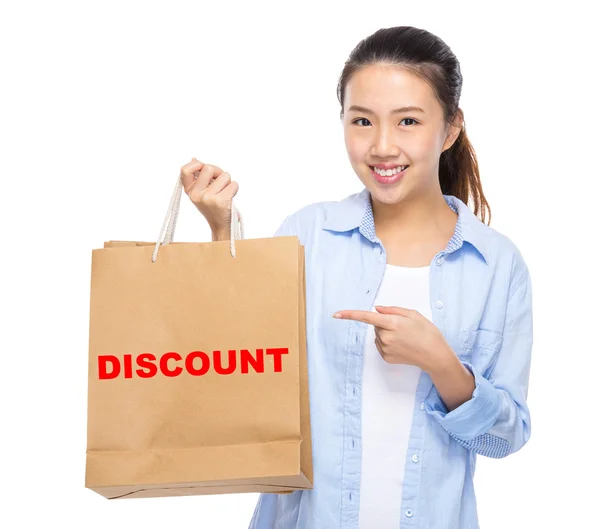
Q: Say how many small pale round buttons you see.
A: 5